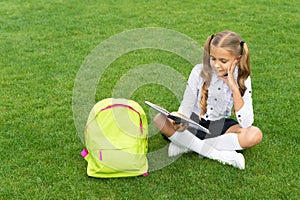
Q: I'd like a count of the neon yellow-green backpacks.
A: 1